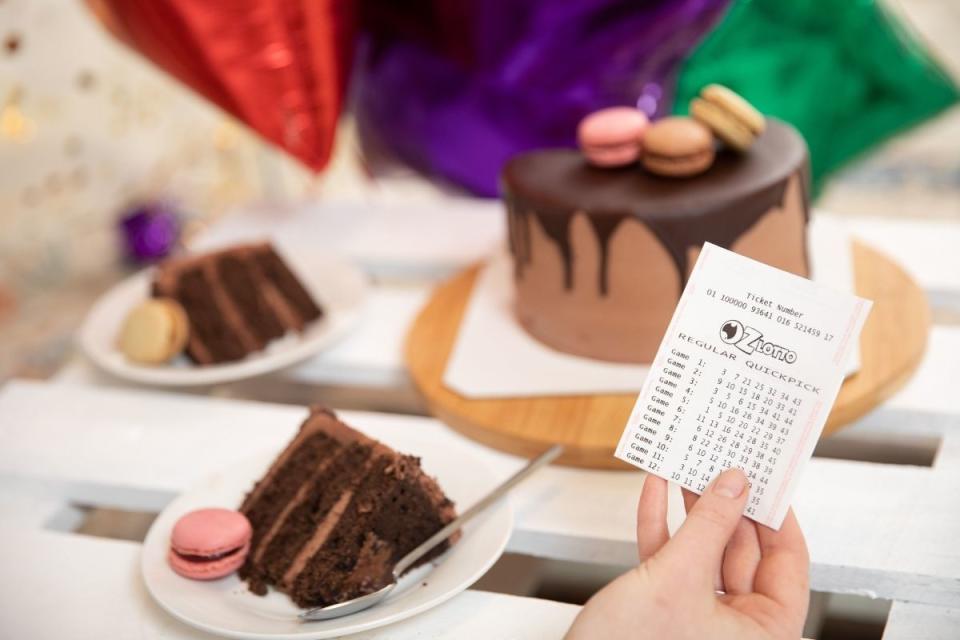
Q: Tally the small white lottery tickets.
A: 1